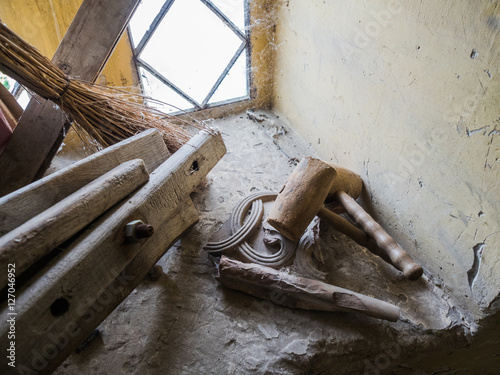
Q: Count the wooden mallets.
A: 2